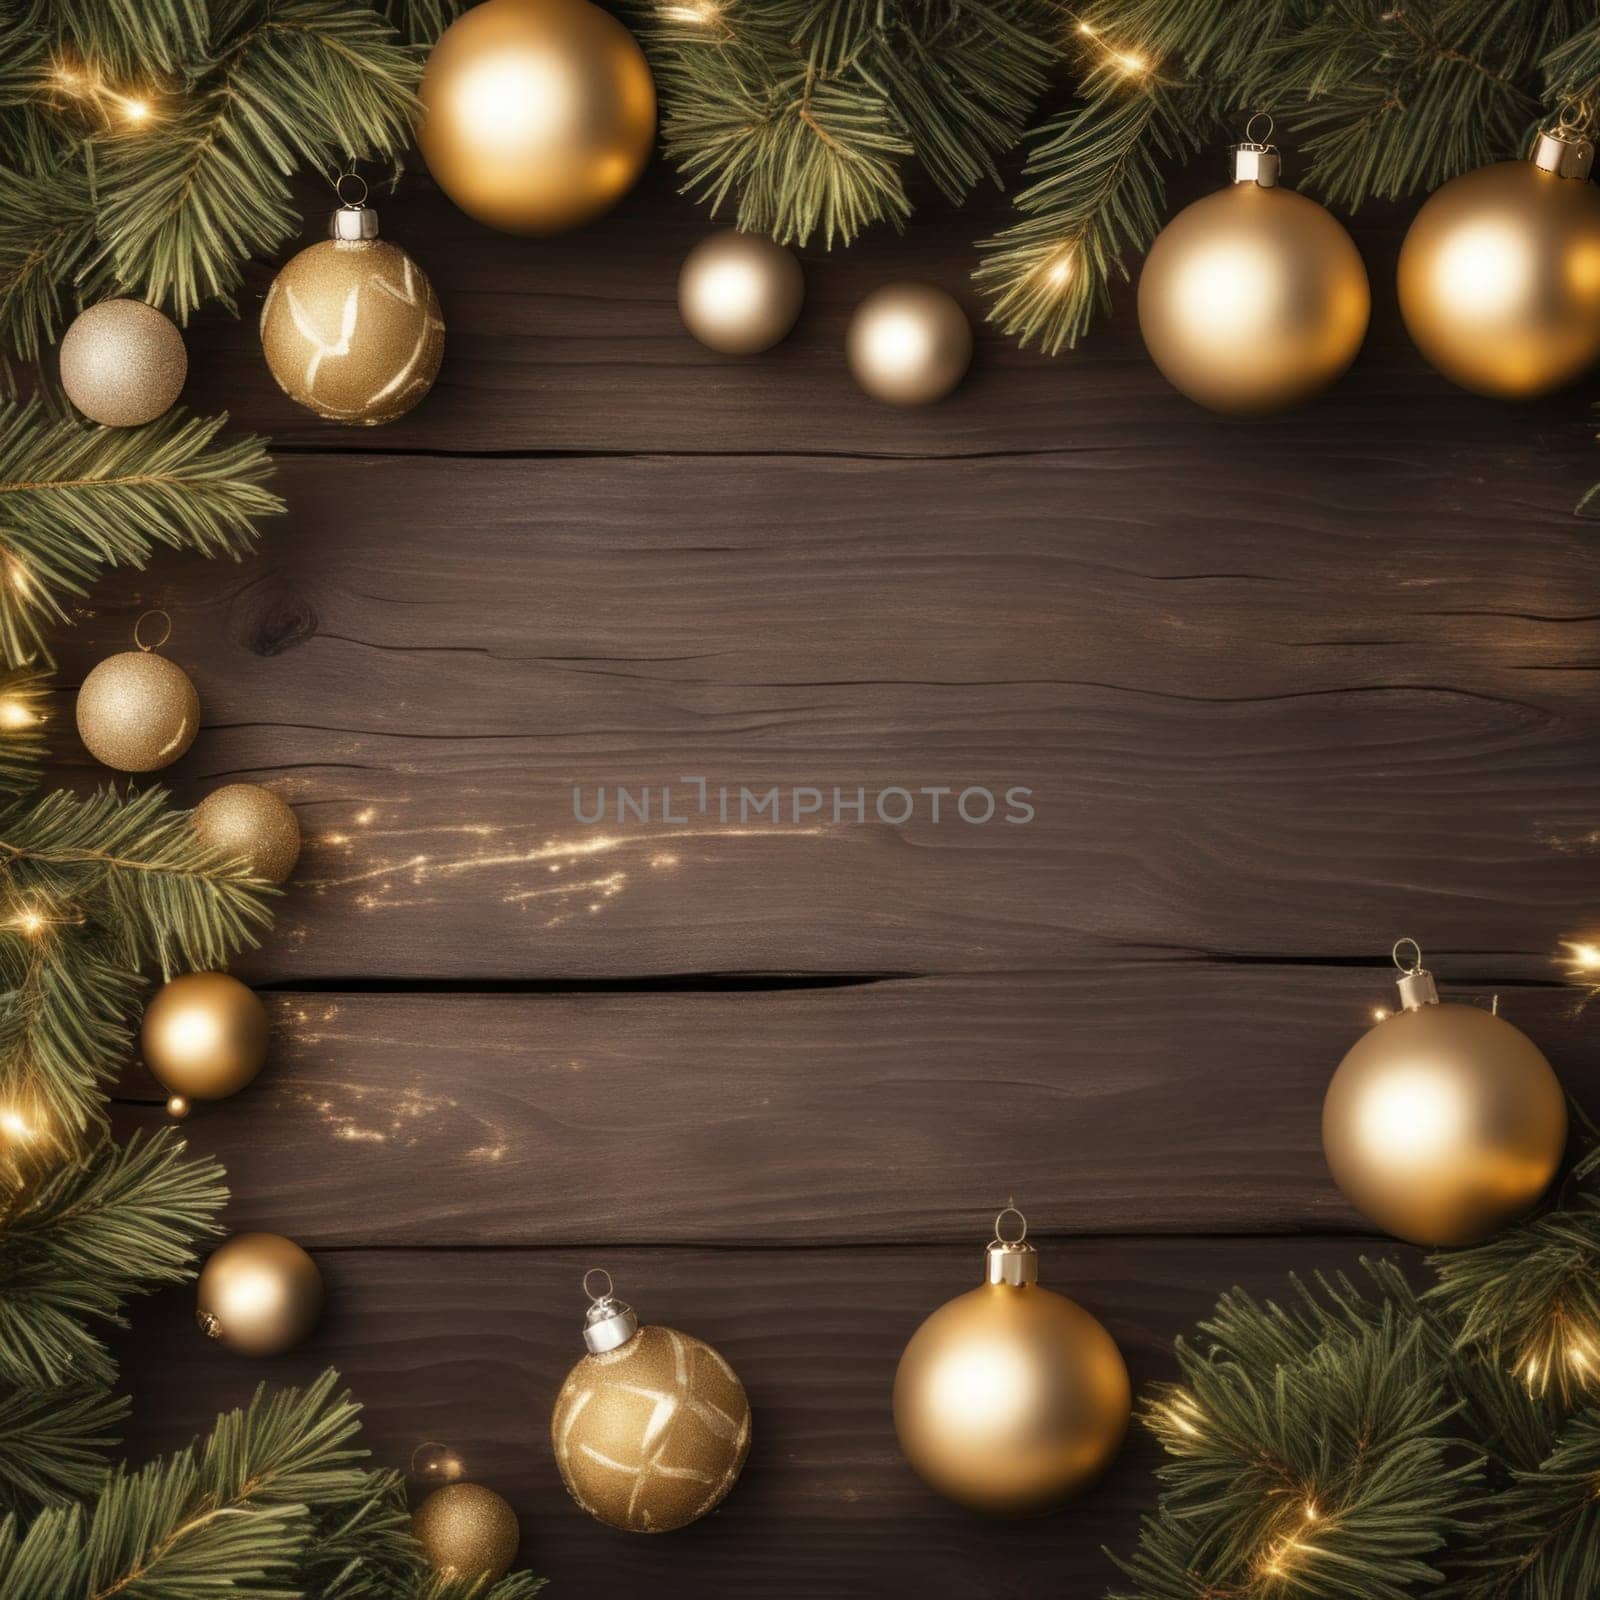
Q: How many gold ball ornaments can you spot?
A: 15